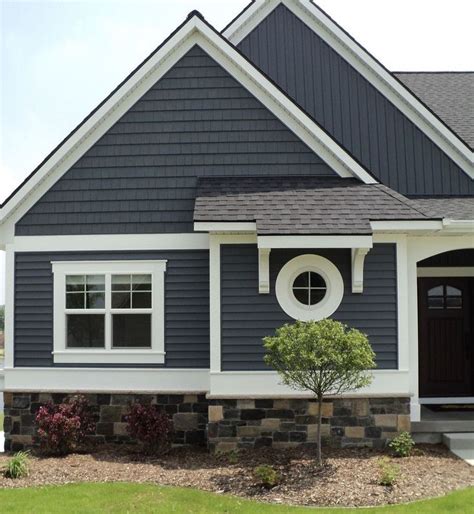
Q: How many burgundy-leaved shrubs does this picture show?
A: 2